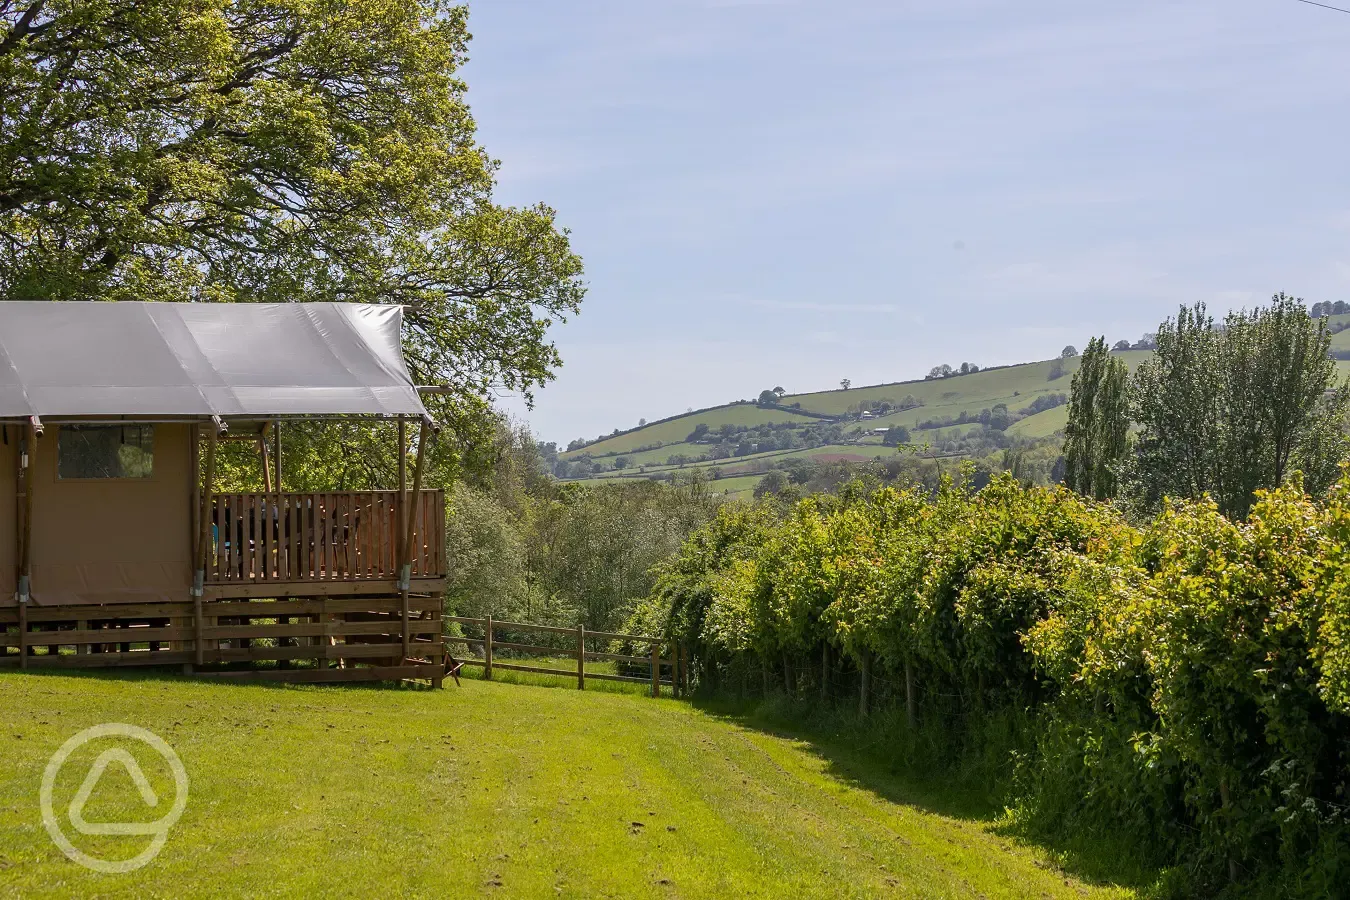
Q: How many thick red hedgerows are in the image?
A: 0